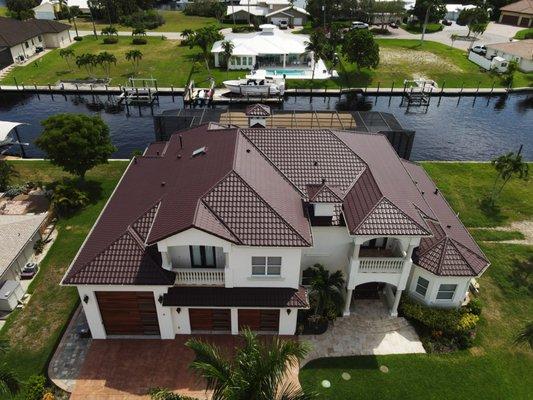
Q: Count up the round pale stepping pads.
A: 3